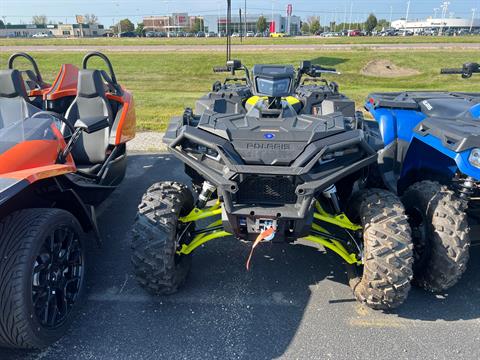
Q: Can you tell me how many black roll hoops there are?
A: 2